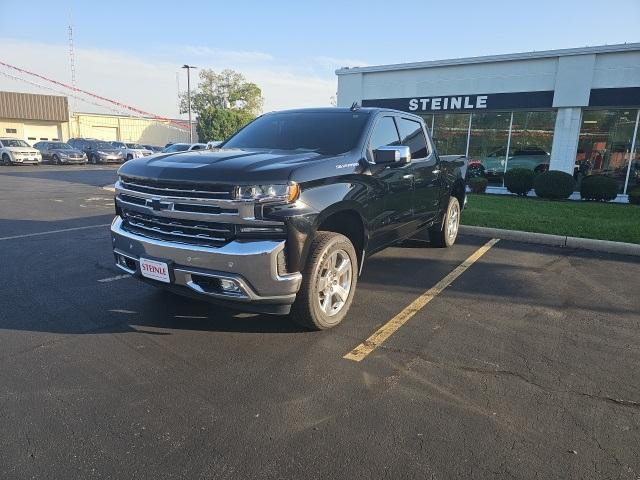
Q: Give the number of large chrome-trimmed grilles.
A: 1